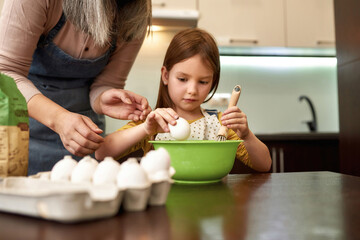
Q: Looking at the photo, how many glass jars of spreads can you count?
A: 0